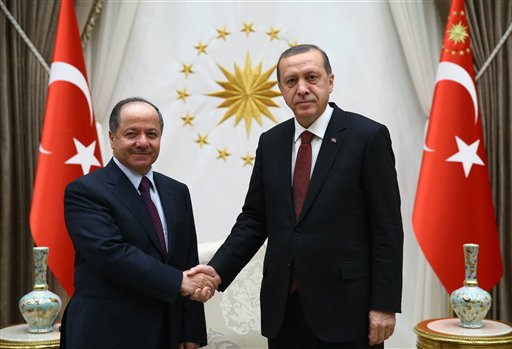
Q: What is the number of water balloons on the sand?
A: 0